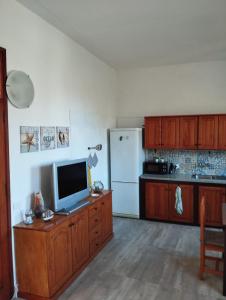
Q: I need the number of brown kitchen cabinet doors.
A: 8